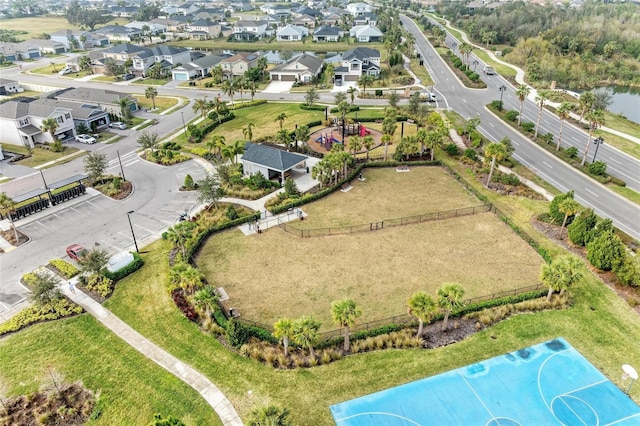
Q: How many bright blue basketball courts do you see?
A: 1